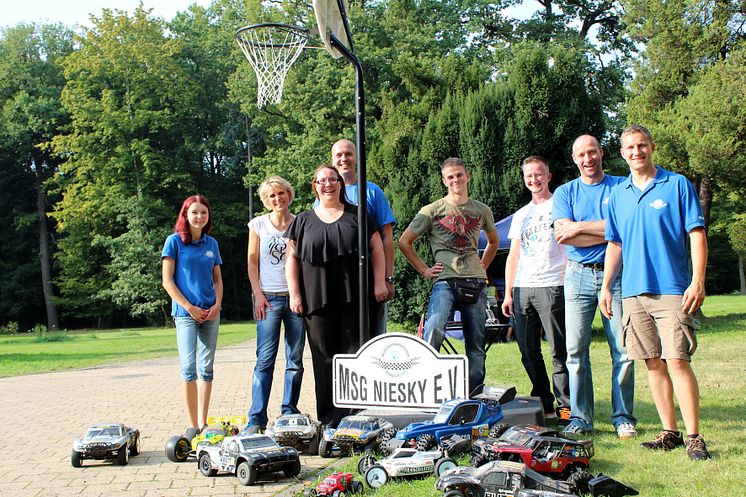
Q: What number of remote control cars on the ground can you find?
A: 11